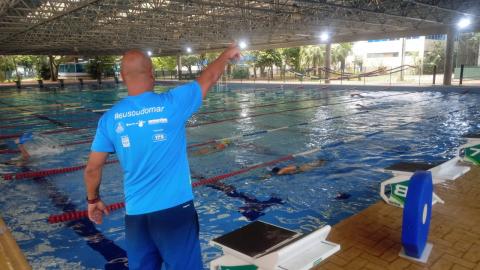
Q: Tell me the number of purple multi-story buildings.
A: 0